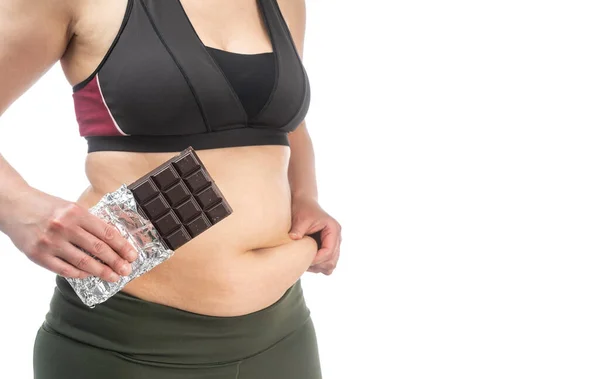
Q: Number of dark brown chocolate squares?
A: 12